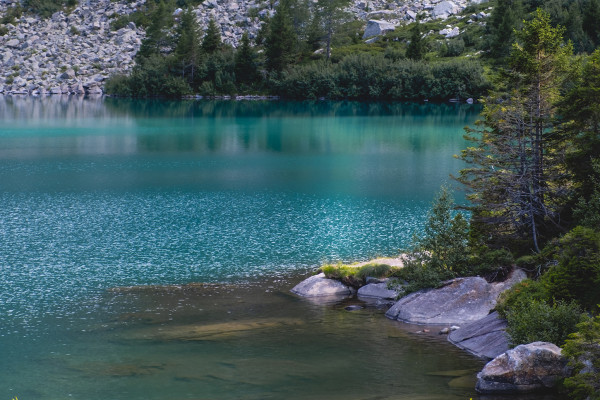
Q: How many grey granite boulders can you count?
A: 5